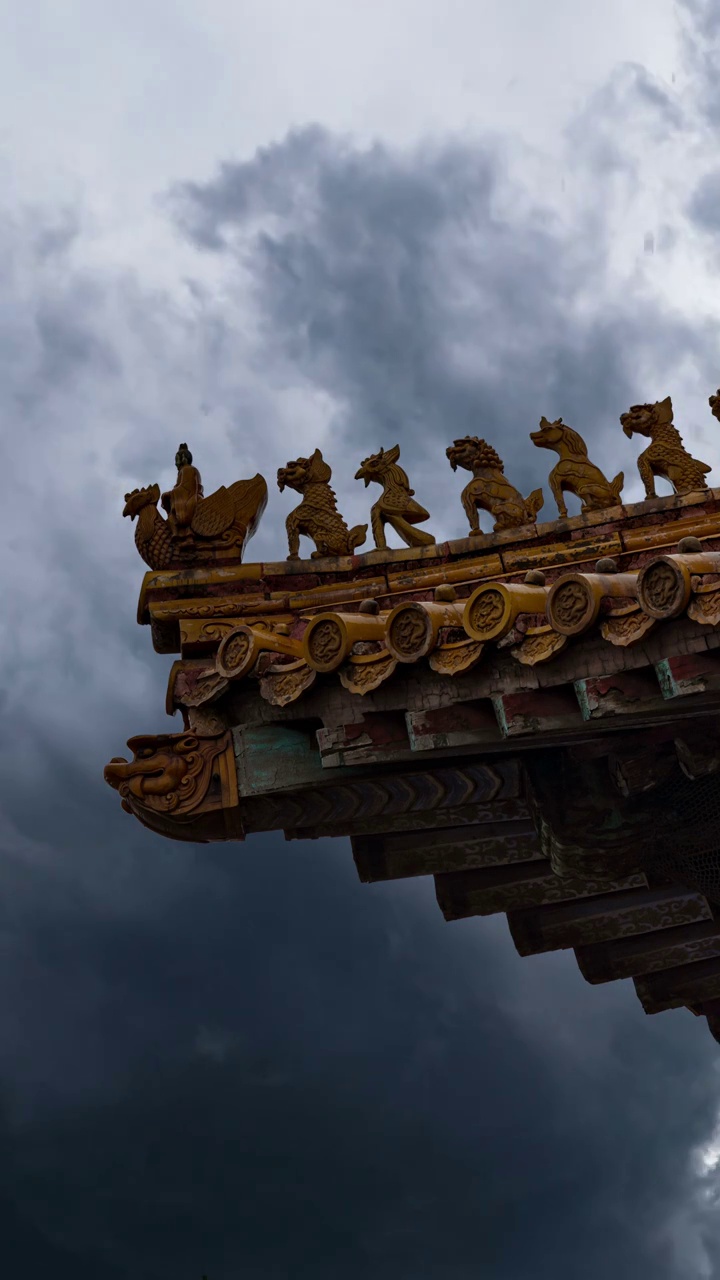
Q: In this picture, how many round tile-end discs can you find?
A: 6